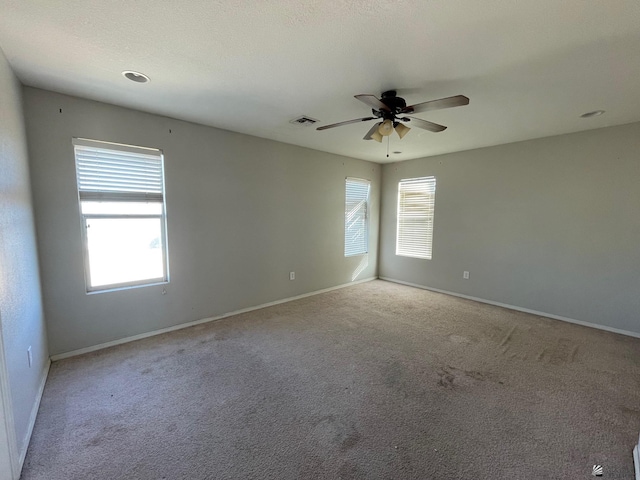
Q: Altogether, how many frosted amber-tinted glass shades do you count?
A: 3